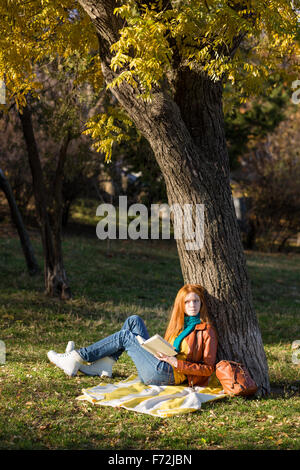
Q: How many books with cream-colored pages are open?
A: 1